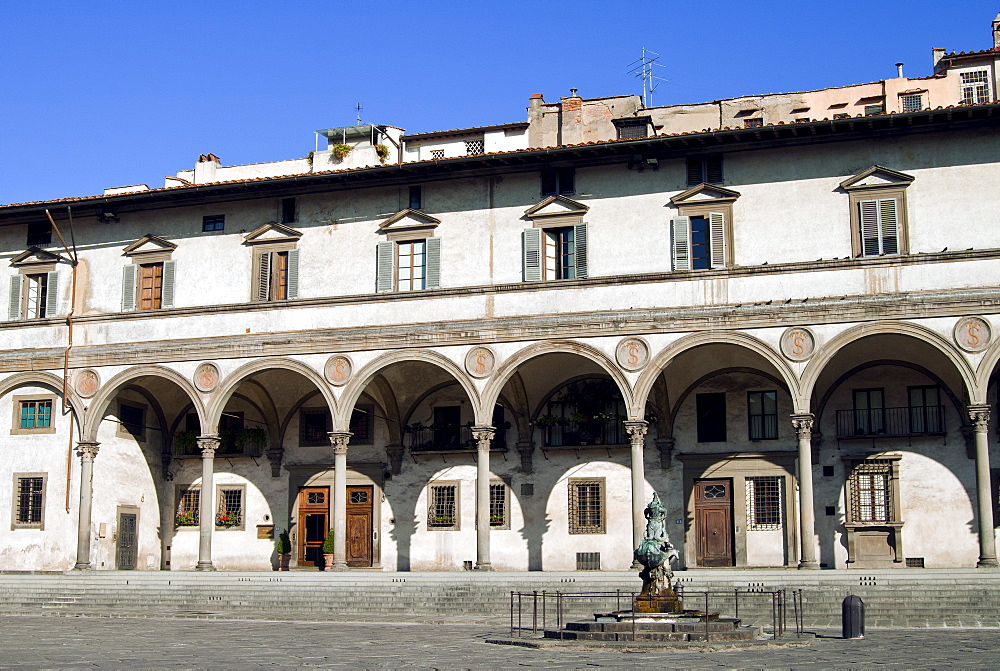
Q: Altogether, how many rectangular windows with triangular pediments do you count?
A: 7